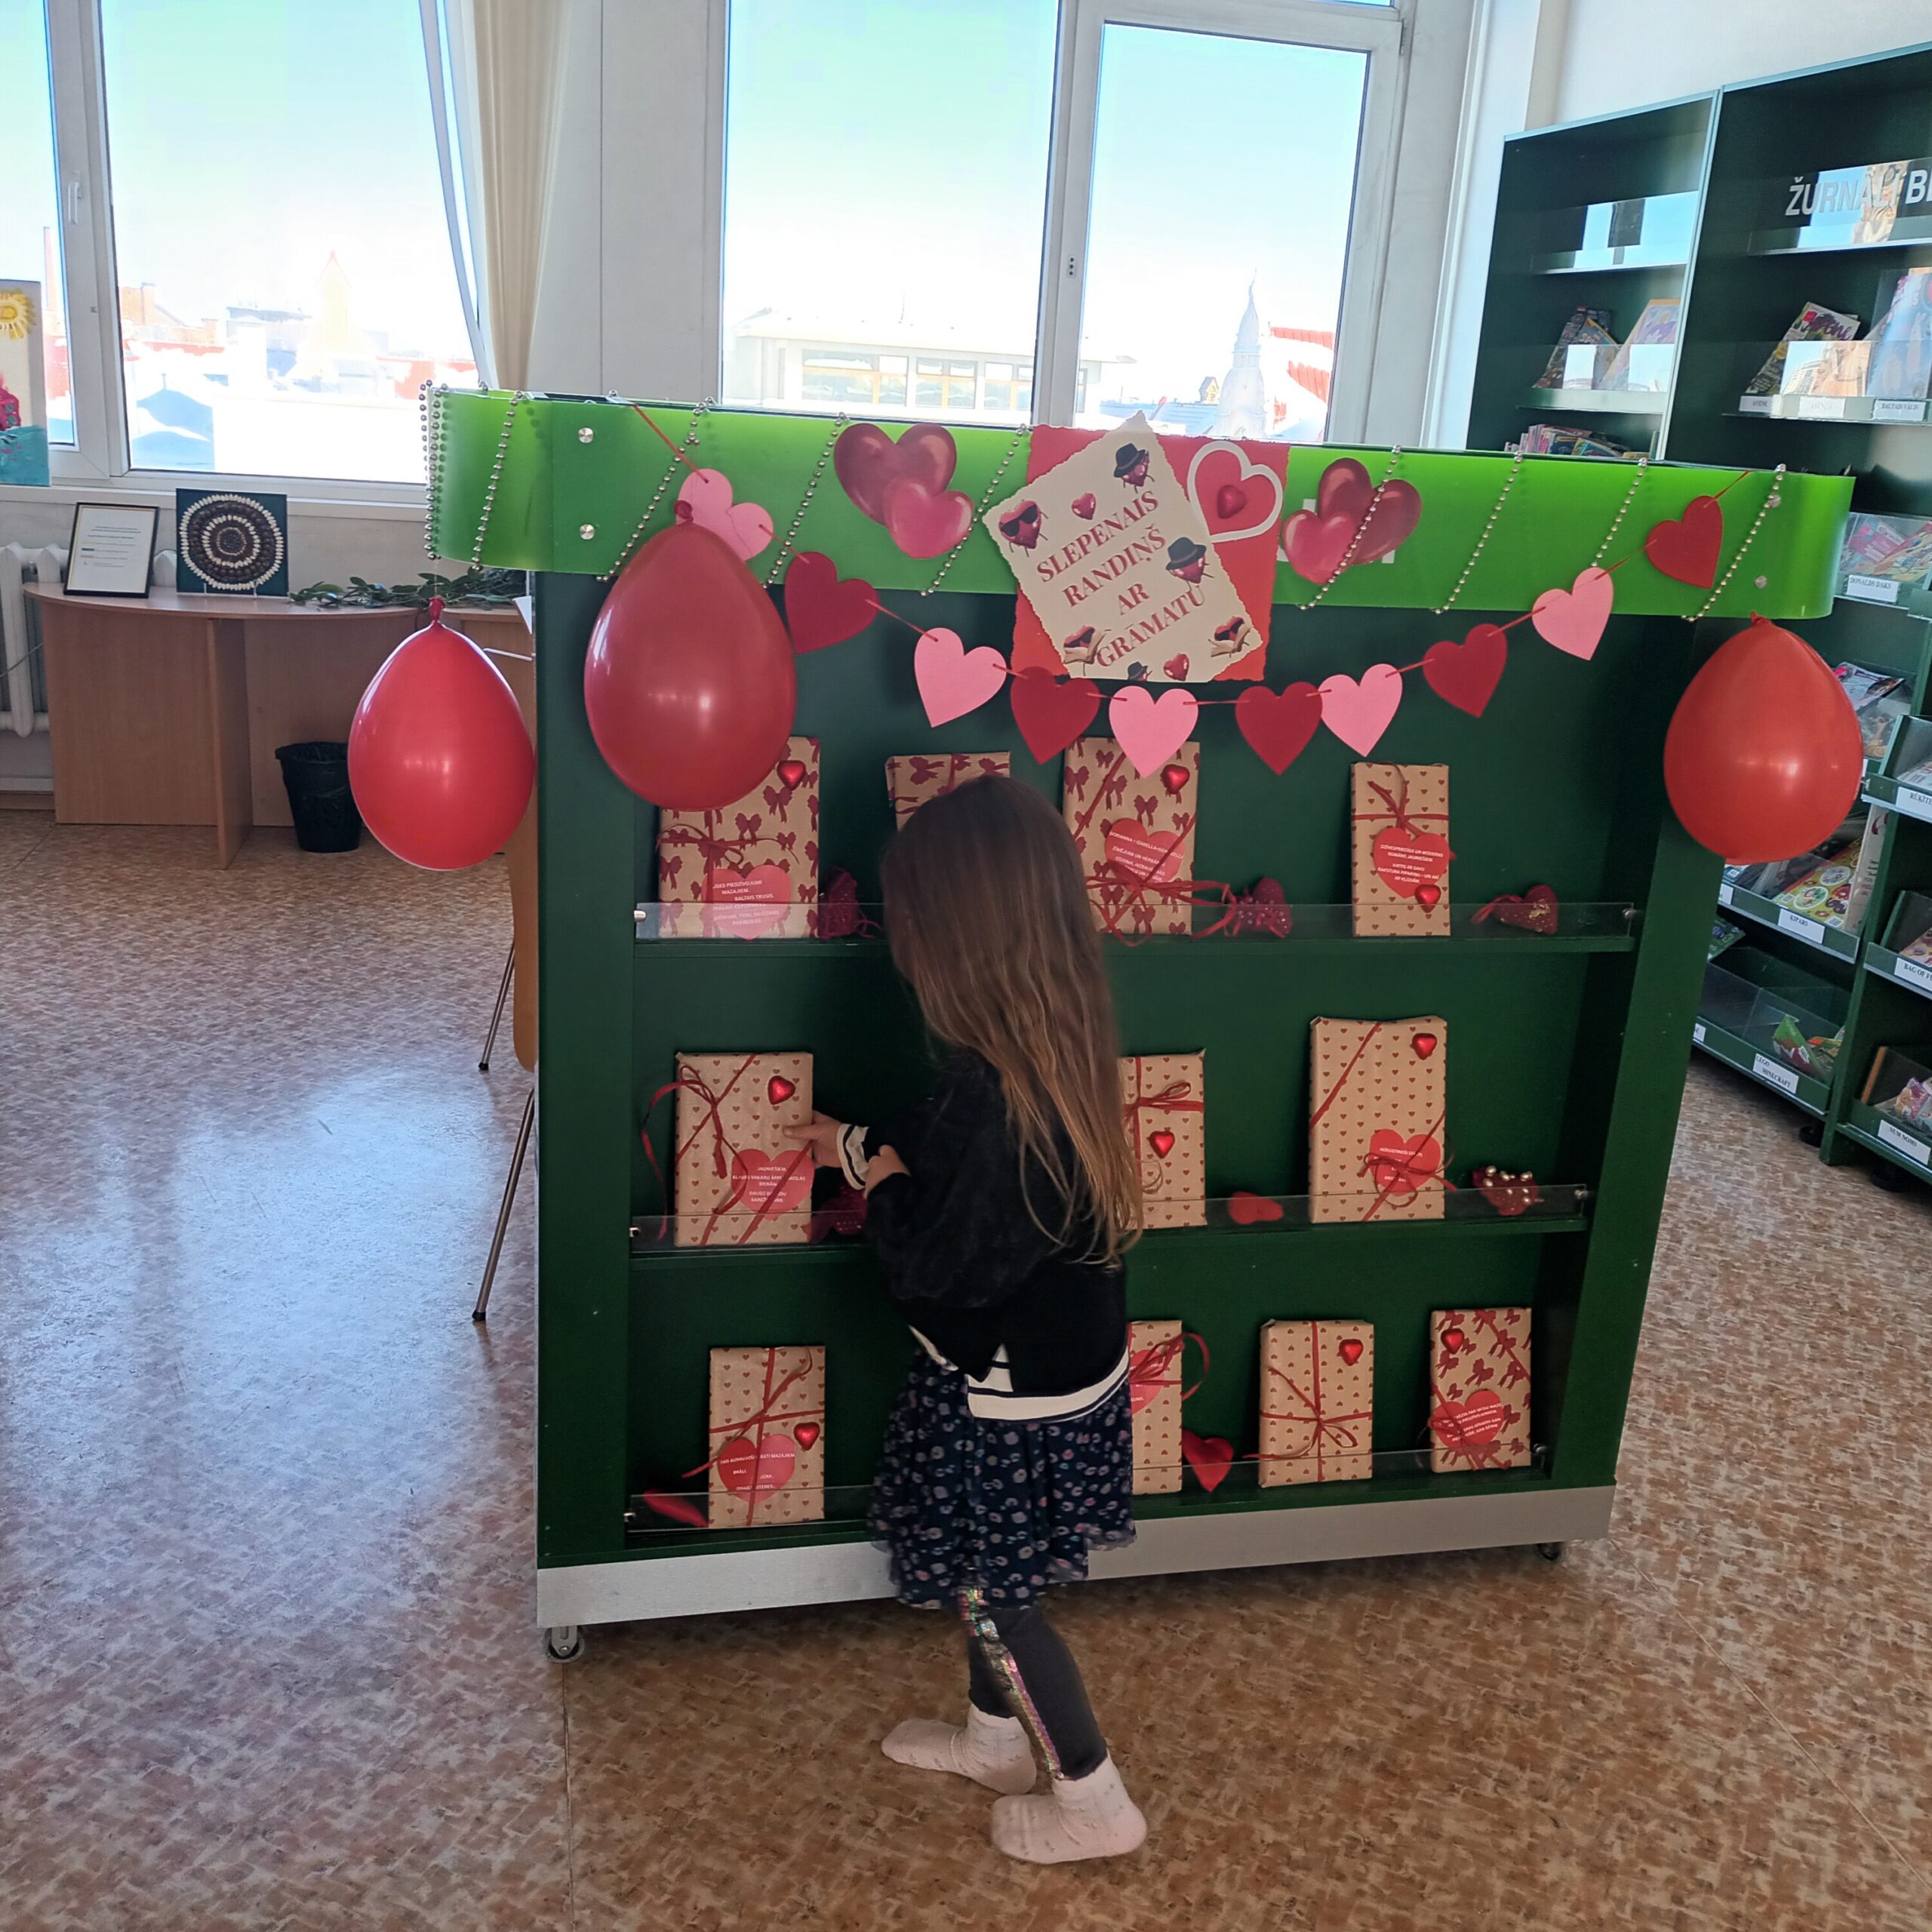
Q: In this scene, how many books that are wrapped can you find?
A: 11